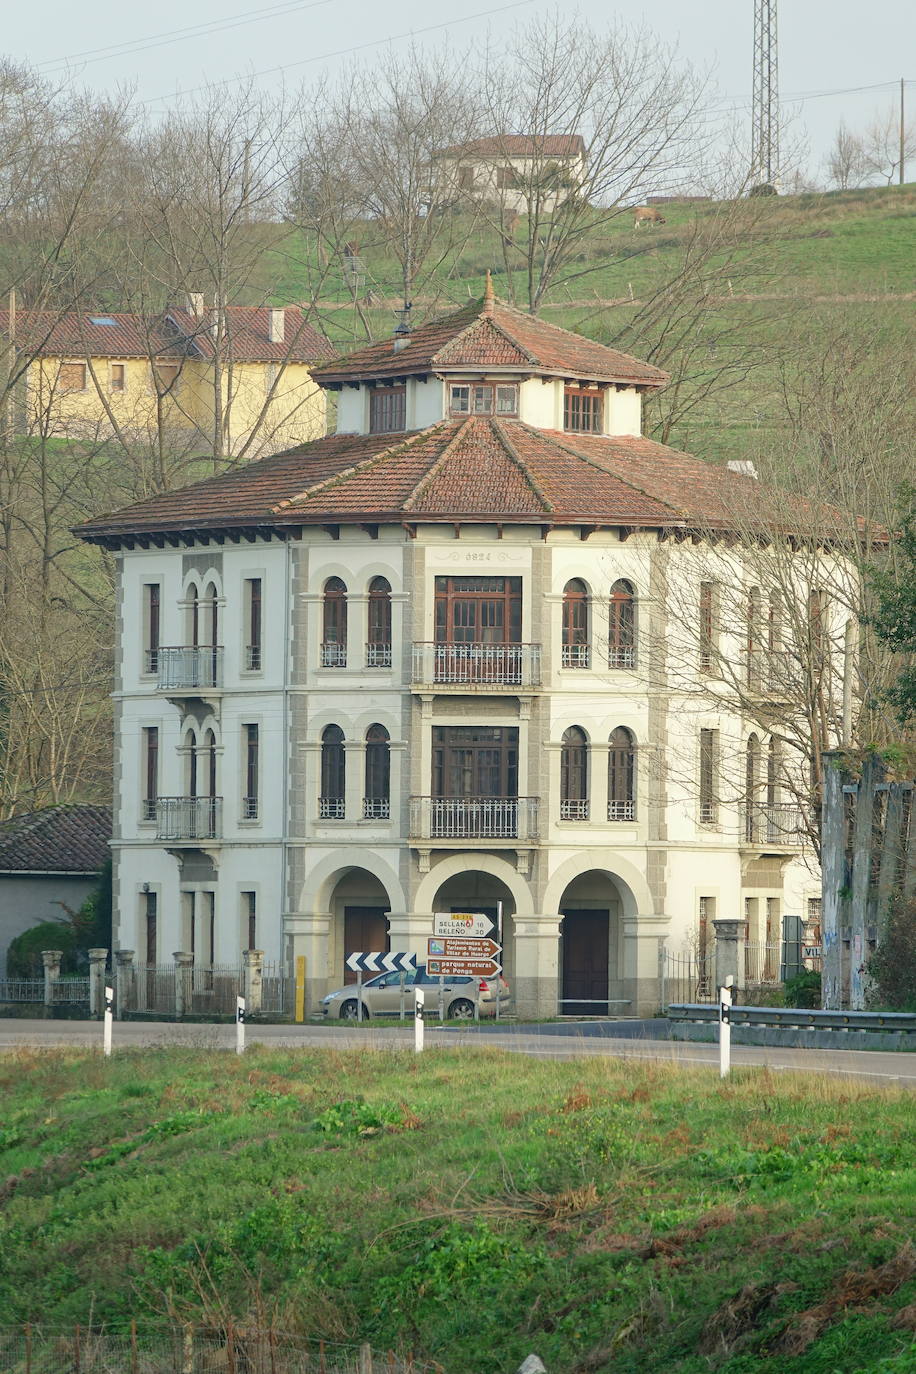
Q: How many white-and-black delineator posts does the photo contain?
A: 4